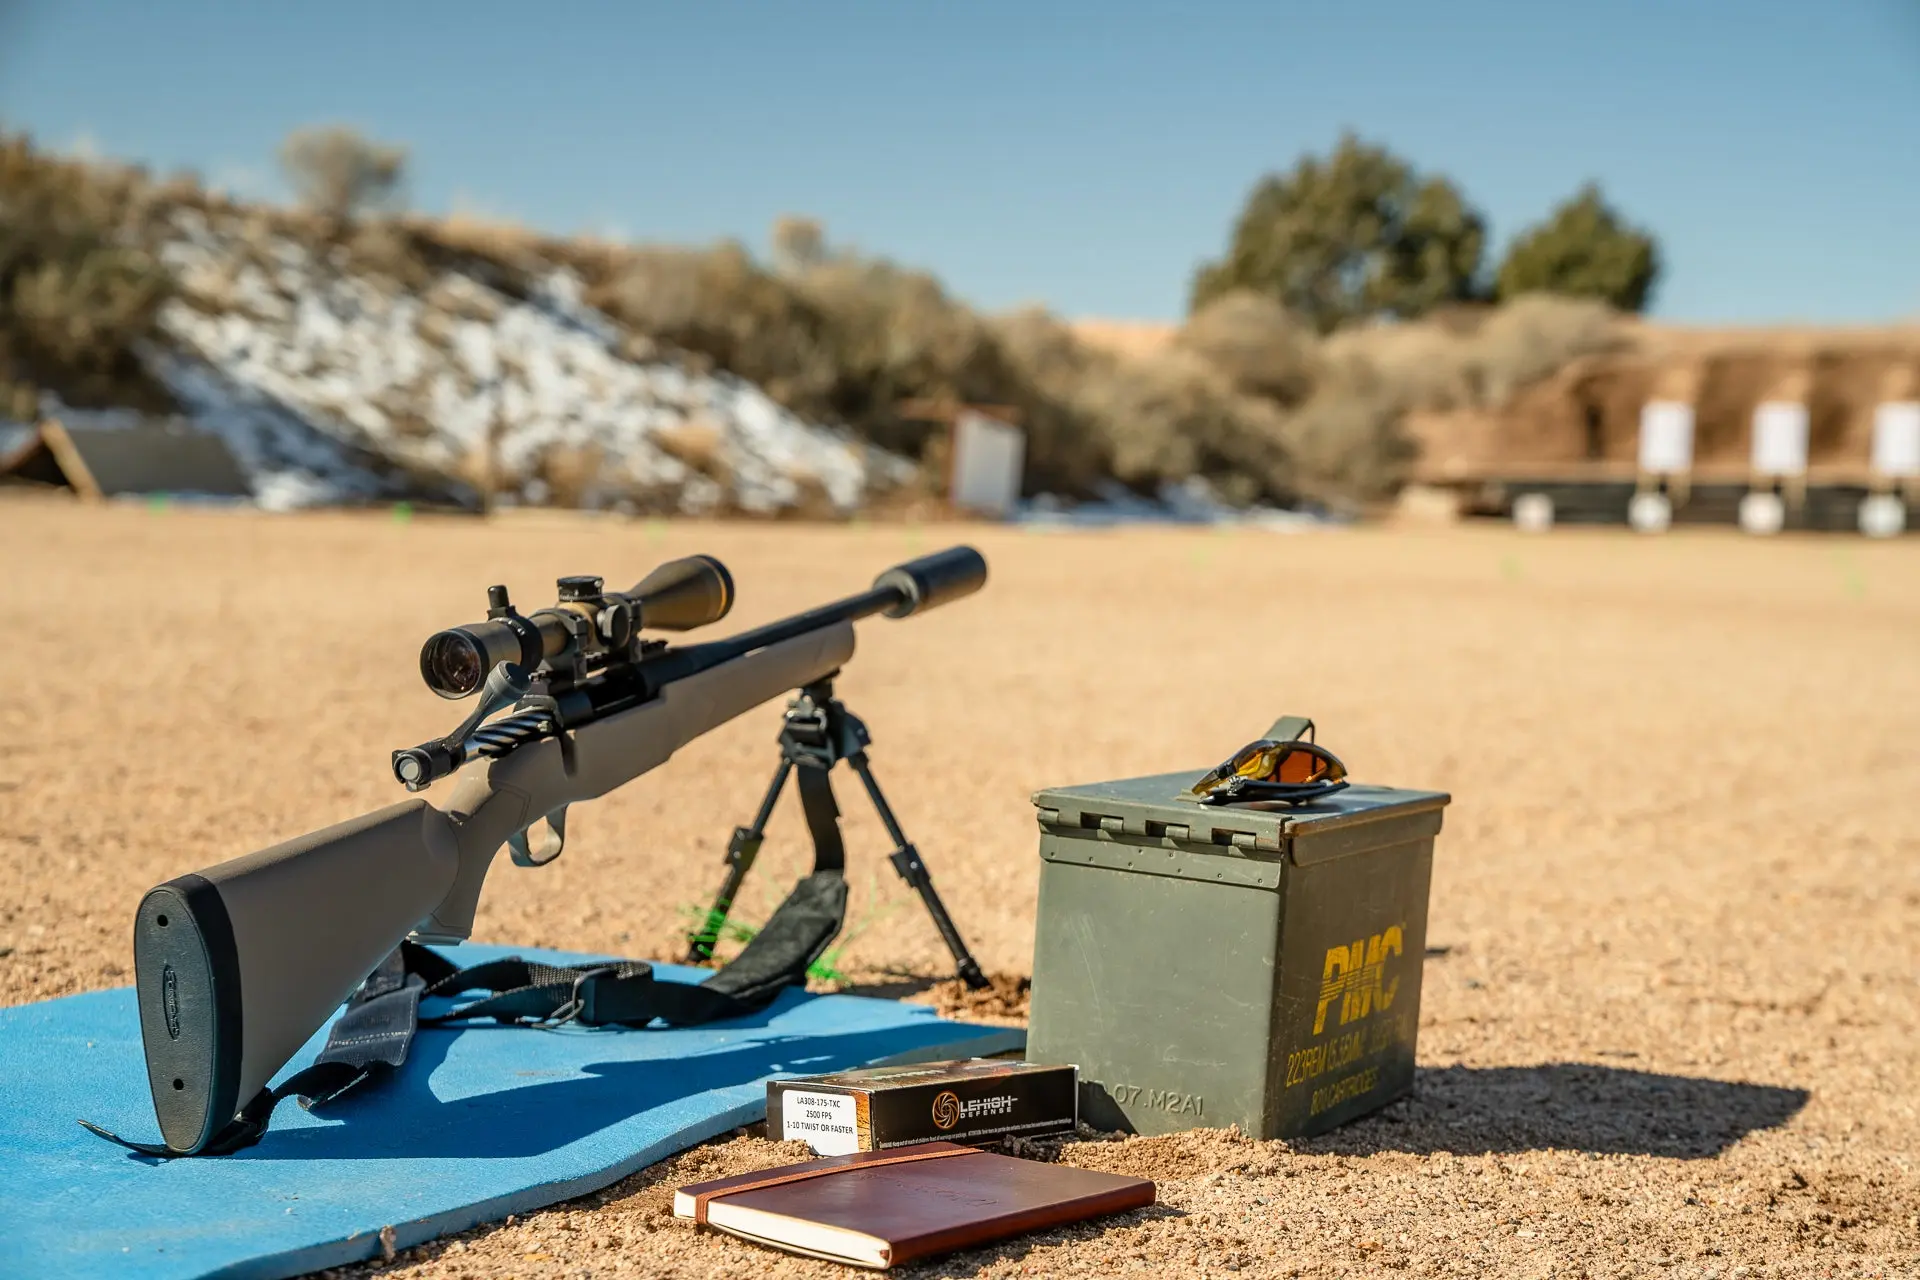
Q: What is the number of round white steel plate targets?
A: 4